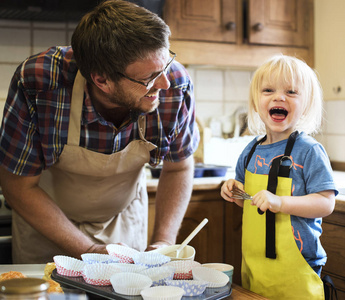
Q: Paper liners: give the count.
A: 12